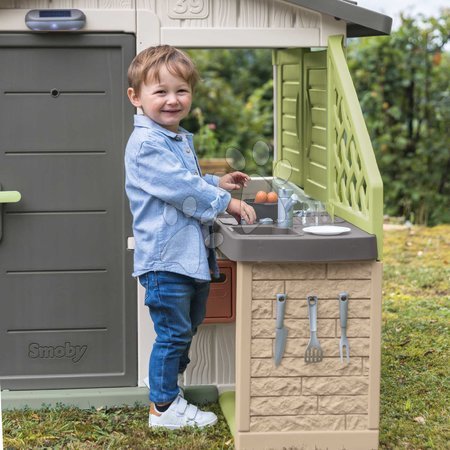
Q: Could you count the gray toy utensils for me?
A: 3